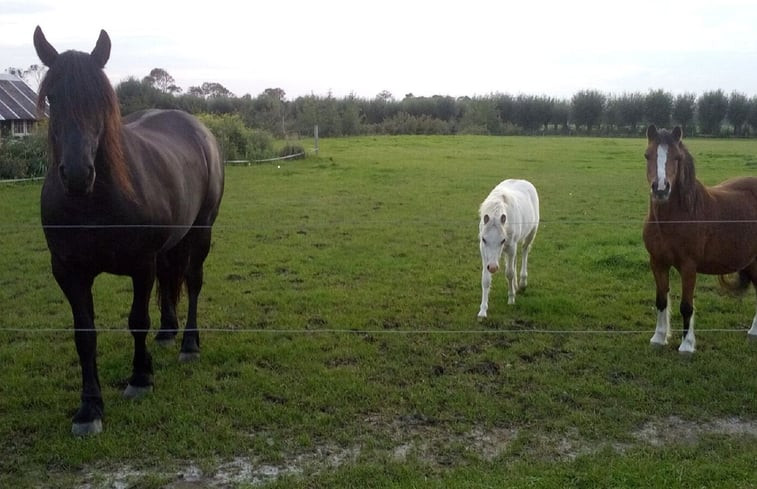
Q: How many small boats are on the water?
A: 0